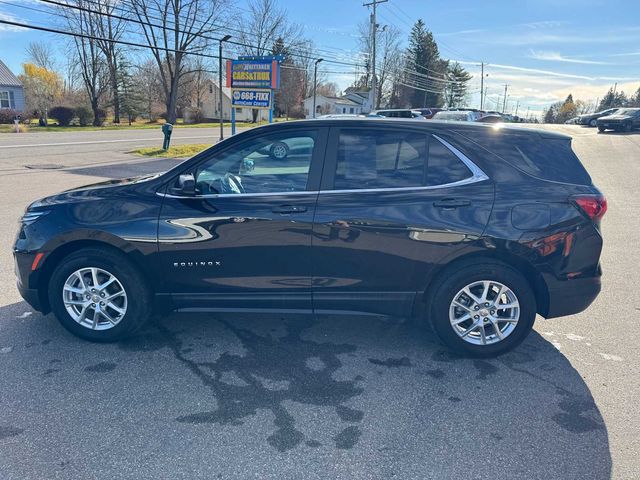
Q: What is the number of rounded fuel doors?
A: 1